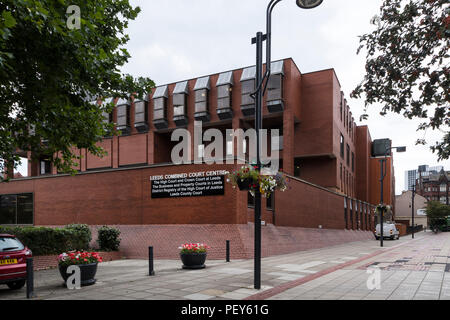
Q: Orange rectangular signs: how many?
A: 0